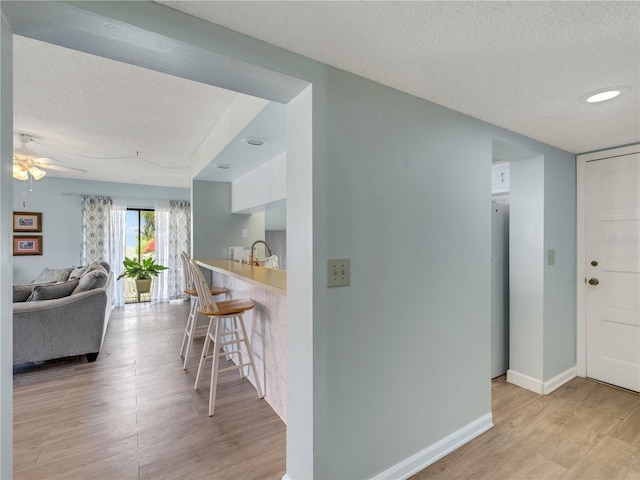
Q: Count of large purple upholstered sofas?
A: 0